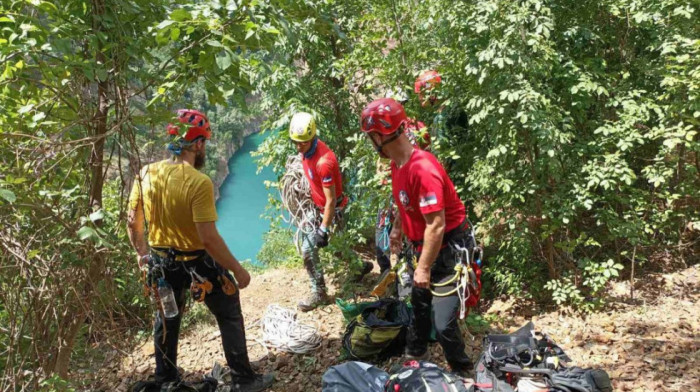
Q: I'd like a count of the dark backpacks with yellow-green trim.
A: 1